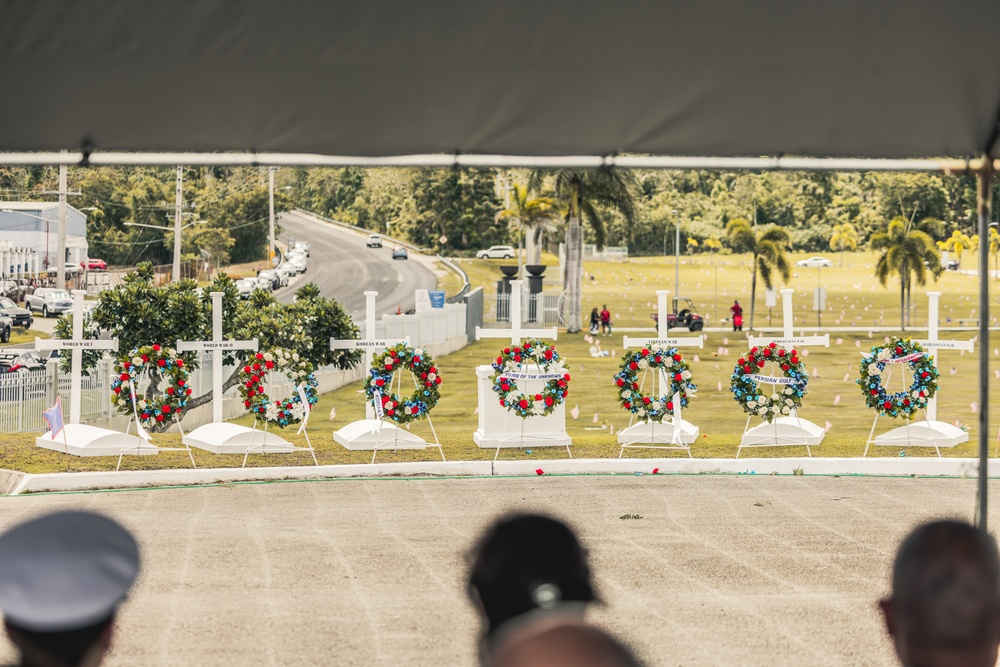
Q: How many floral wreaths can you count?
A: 7